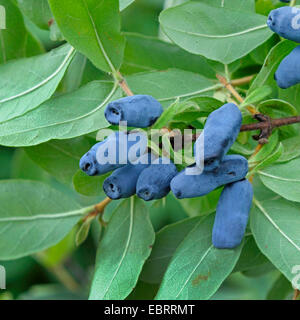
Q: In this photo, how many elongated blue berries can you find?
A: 9